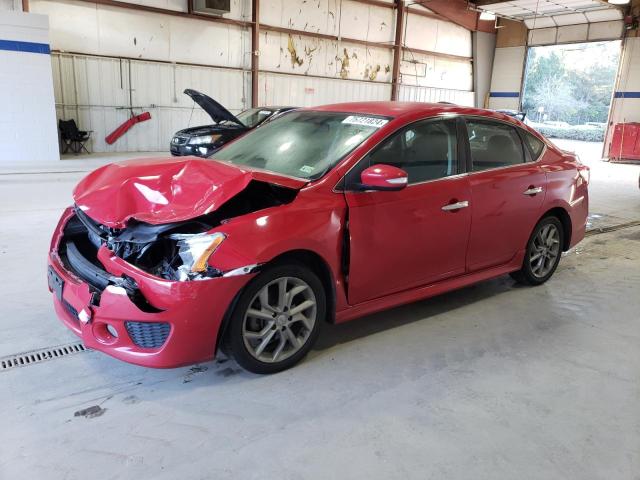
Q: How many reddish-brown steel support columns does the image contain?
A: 2